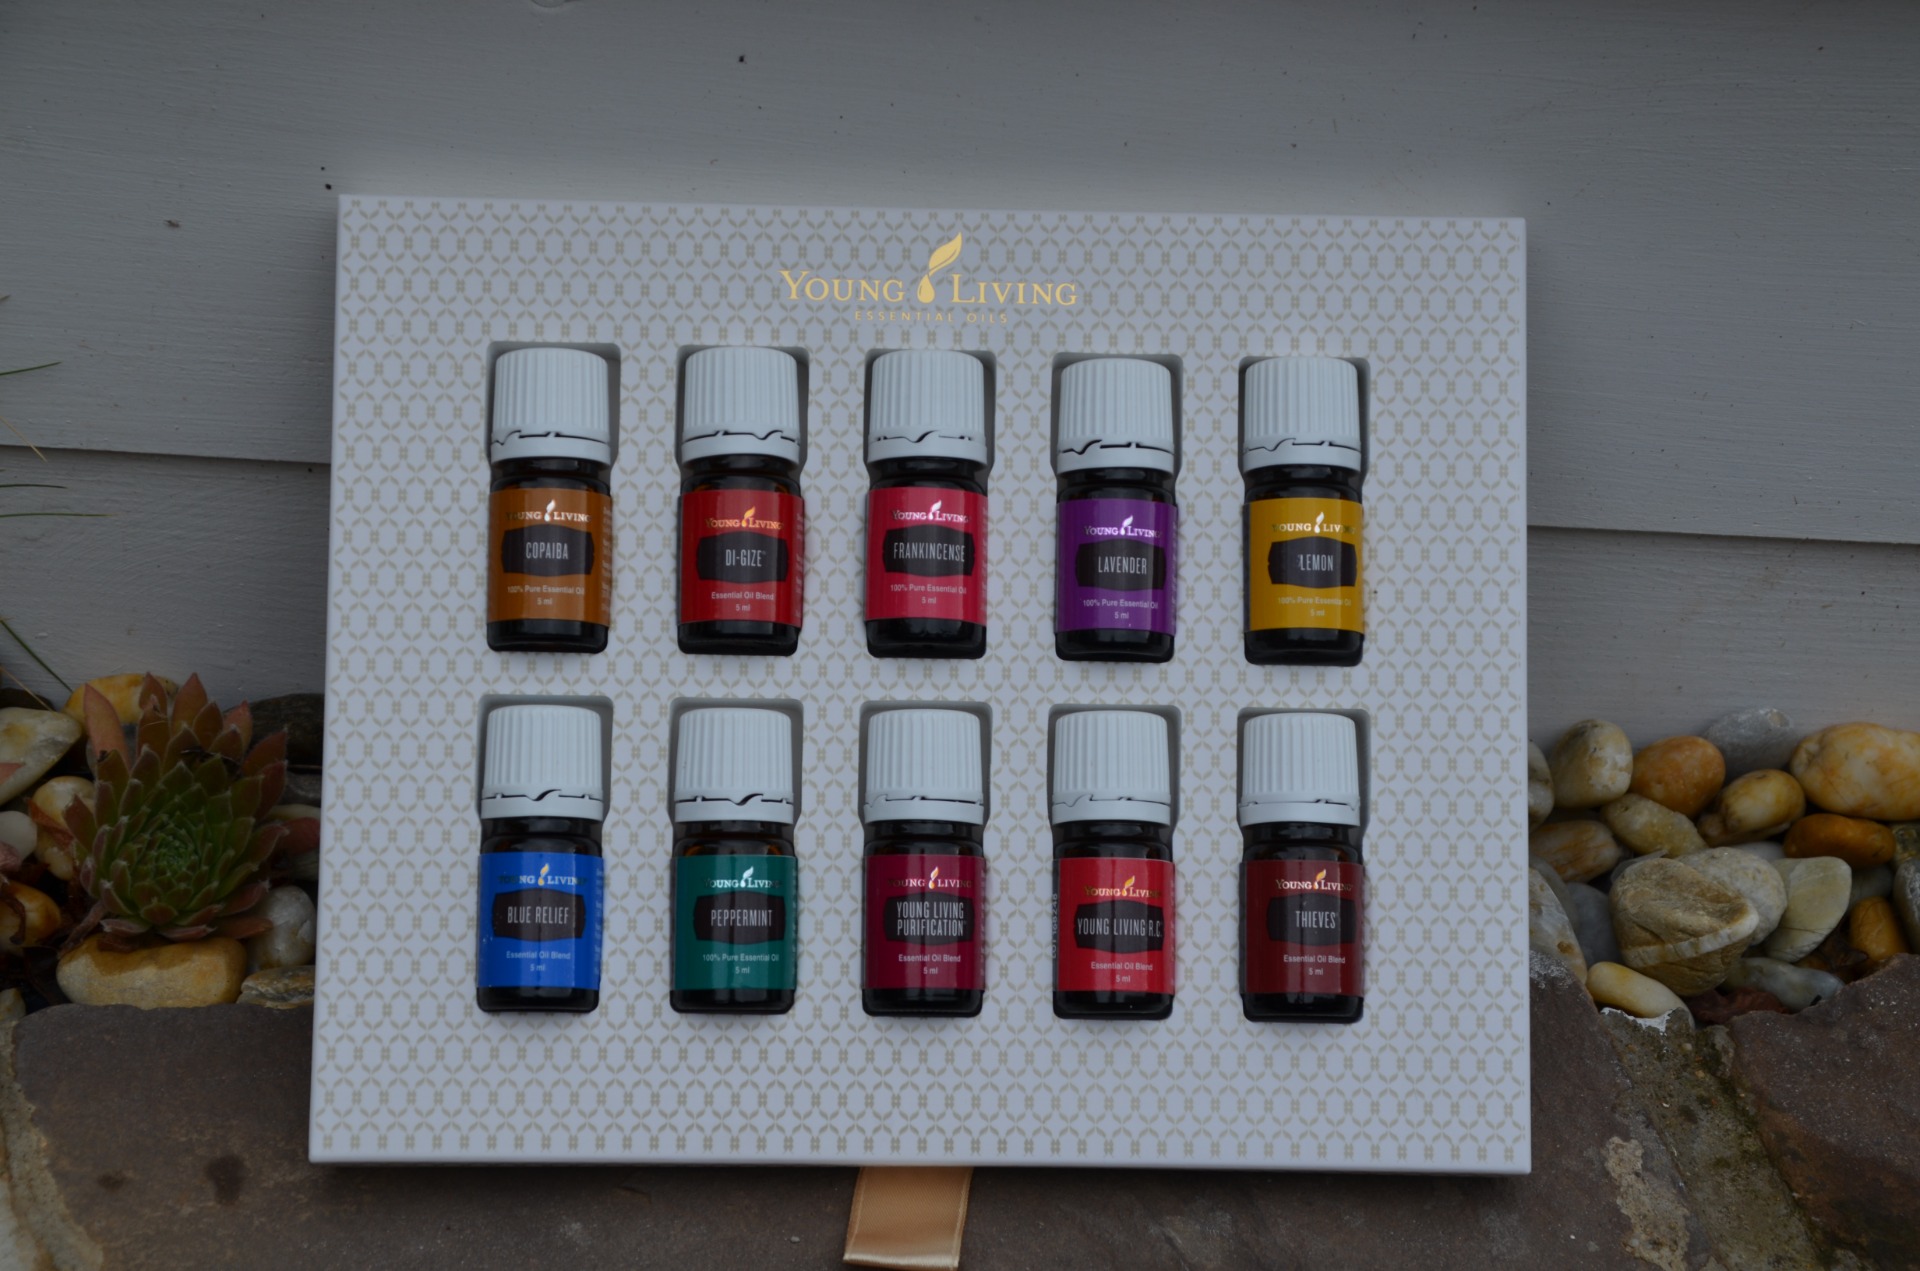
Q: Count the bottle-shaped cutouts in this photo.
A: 10